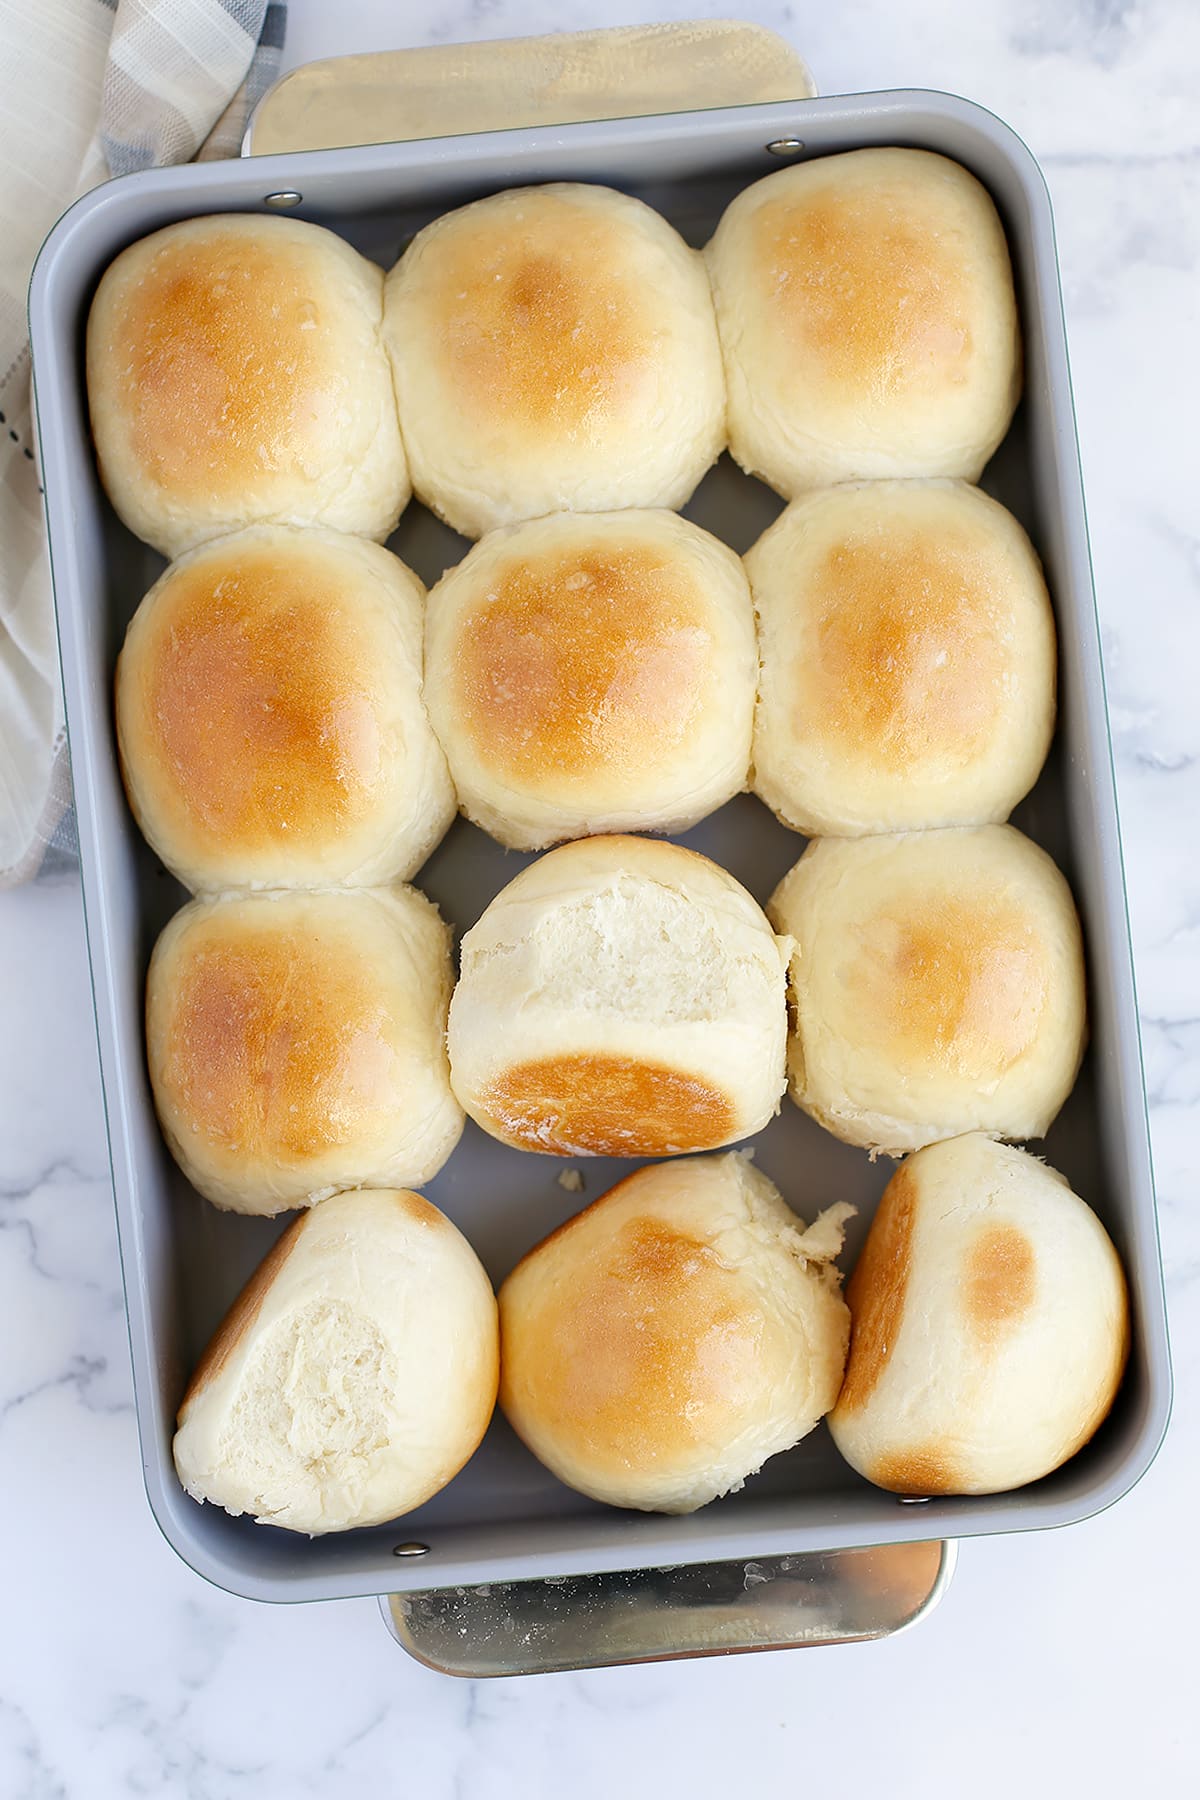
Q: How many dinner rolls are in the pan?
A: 12